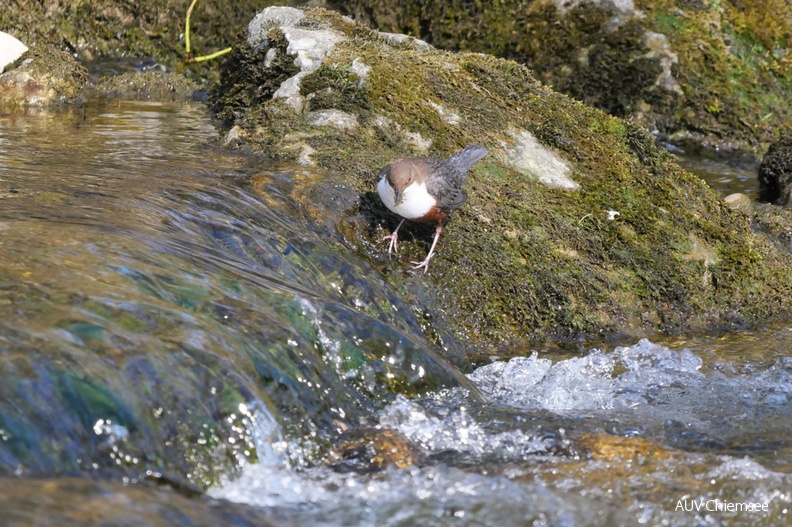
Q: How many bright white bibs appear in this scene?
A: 1